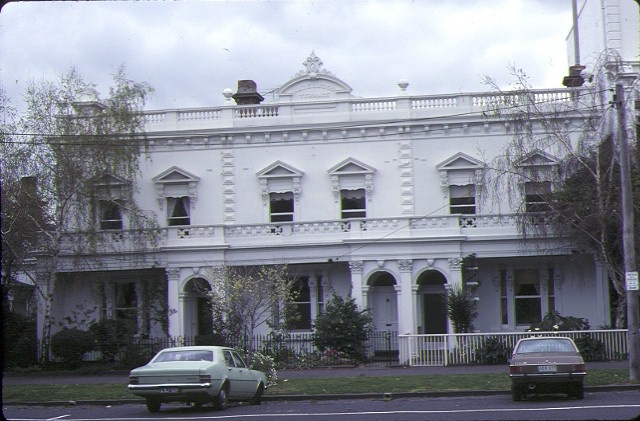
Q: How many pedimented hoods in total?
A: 6